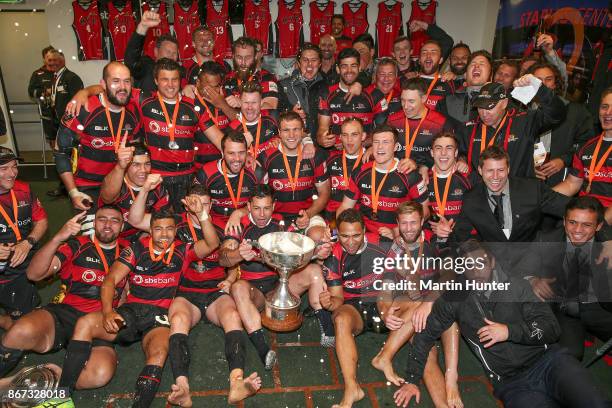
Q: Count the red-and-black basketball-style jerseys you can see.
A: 11